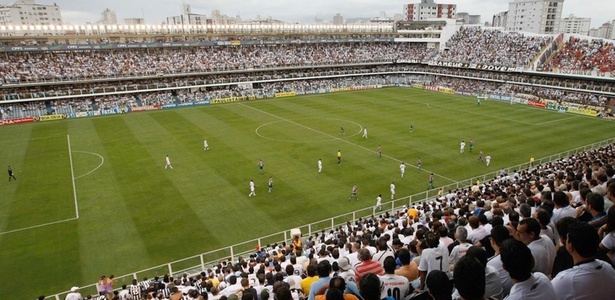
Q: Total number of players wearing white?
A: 10